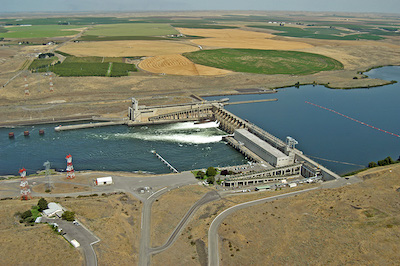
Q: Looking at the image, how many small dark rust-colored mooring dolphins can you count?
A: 3